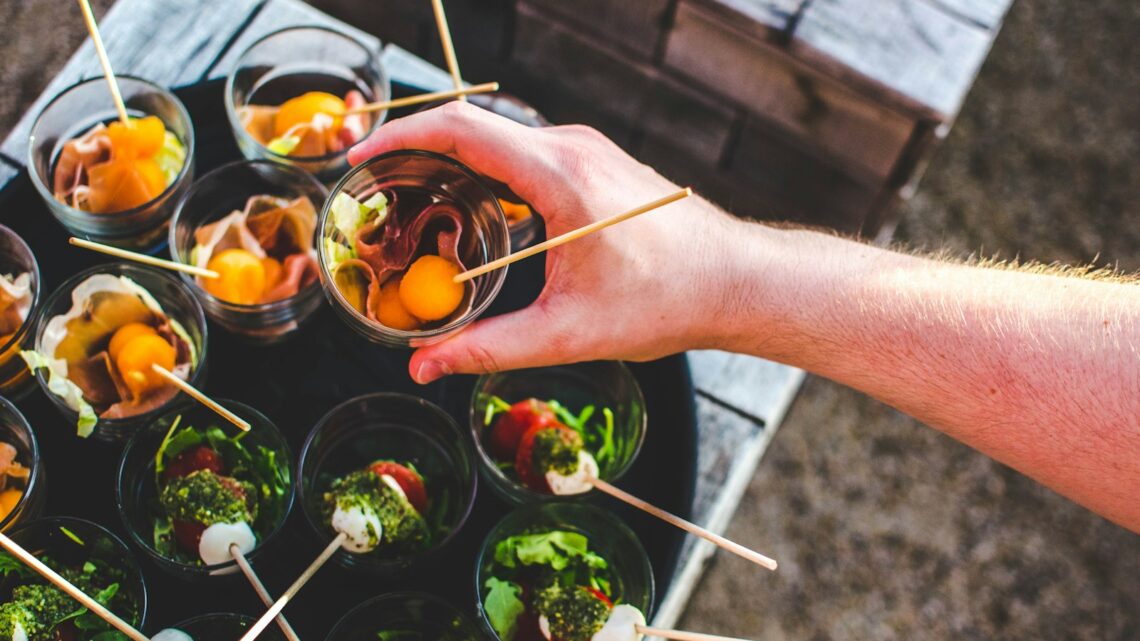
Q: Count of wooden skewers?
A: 11